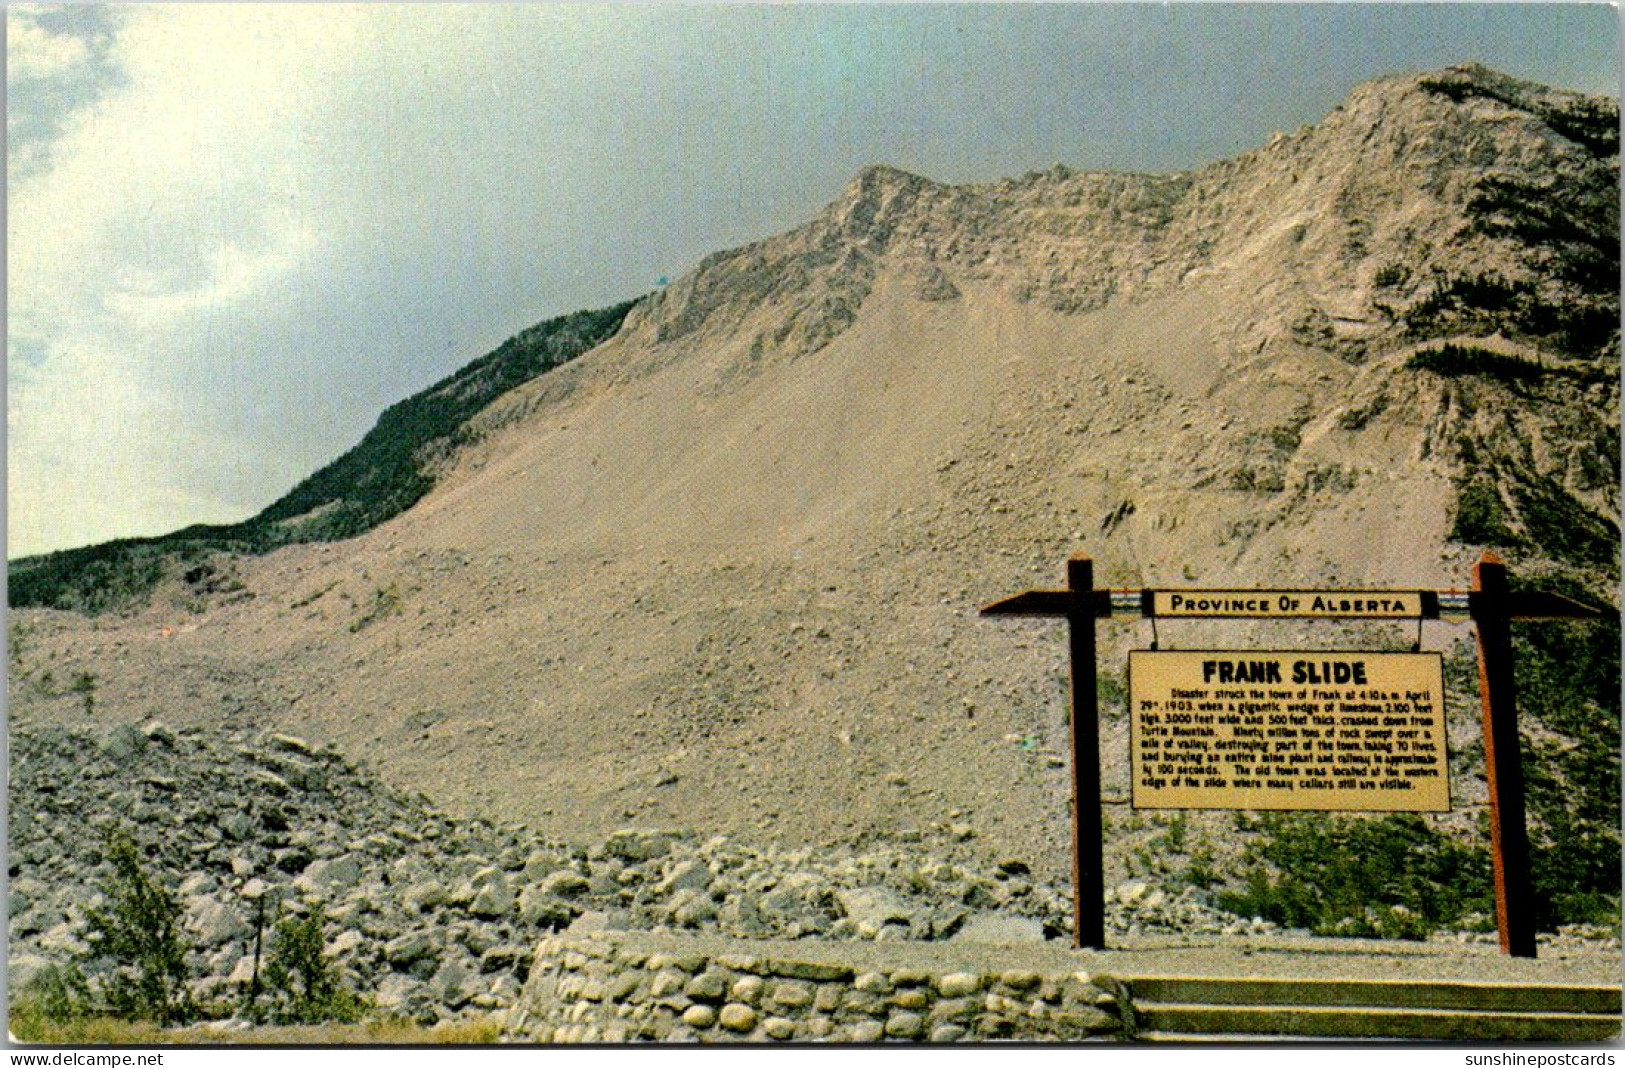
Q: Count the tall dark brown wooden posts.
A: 2